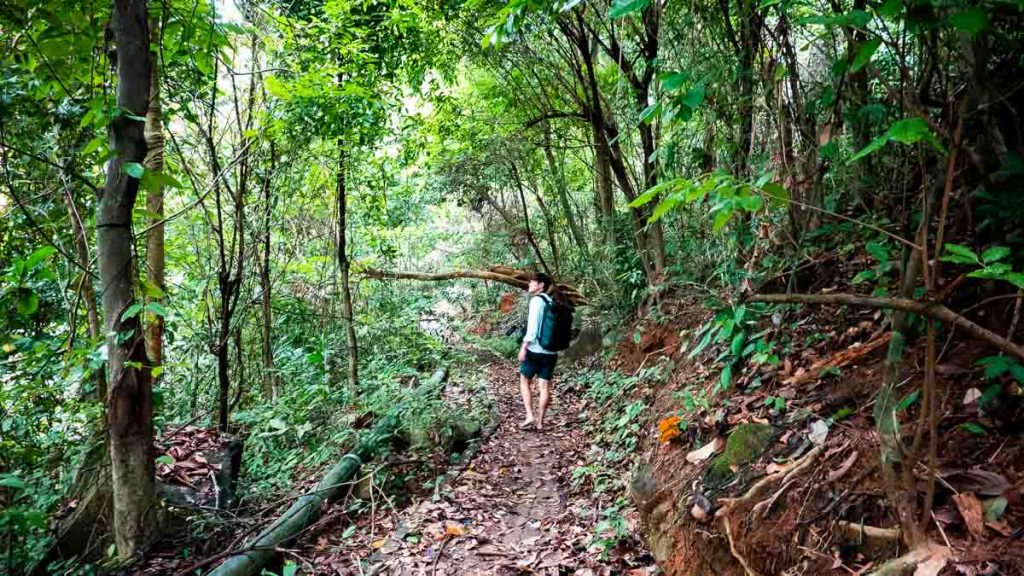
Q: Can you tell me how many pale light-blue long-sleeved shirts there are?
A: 1